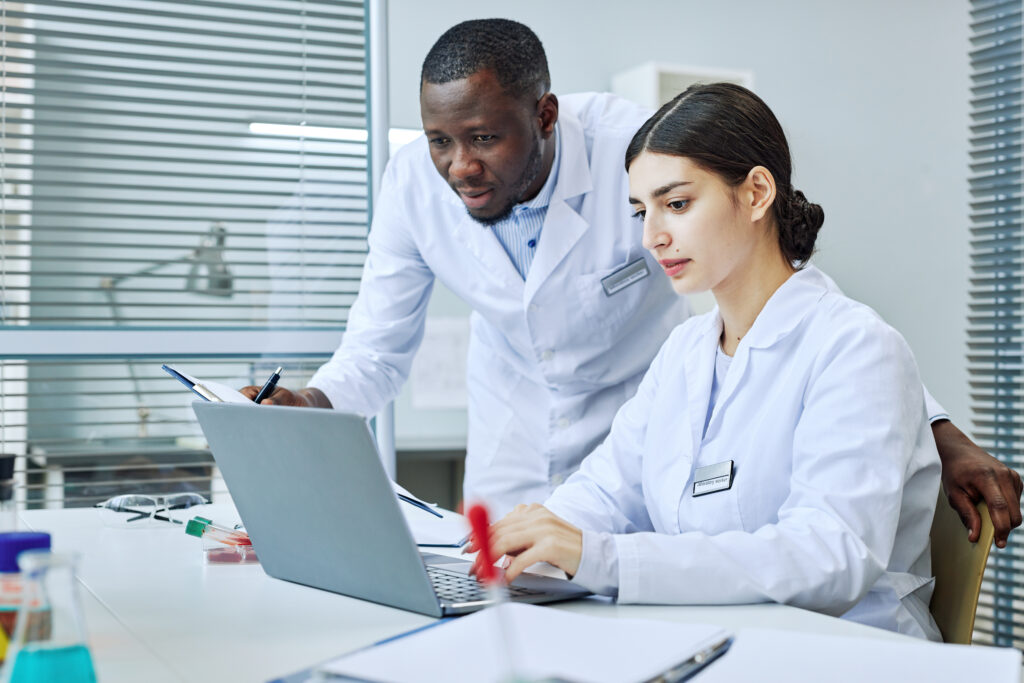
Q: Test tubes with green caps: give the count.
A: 2